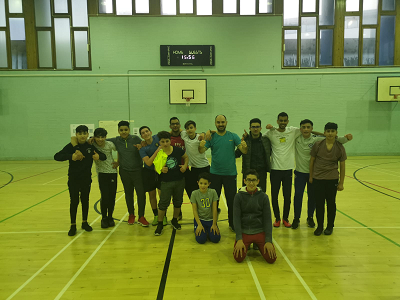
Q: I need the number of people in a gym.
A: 14